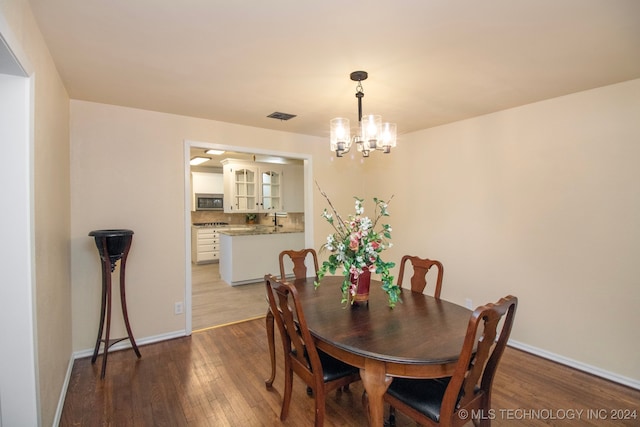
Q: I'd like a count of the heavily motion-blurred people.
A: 0